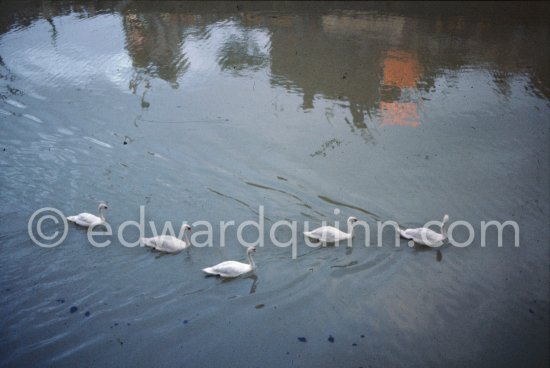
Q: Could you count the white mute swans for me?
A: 5